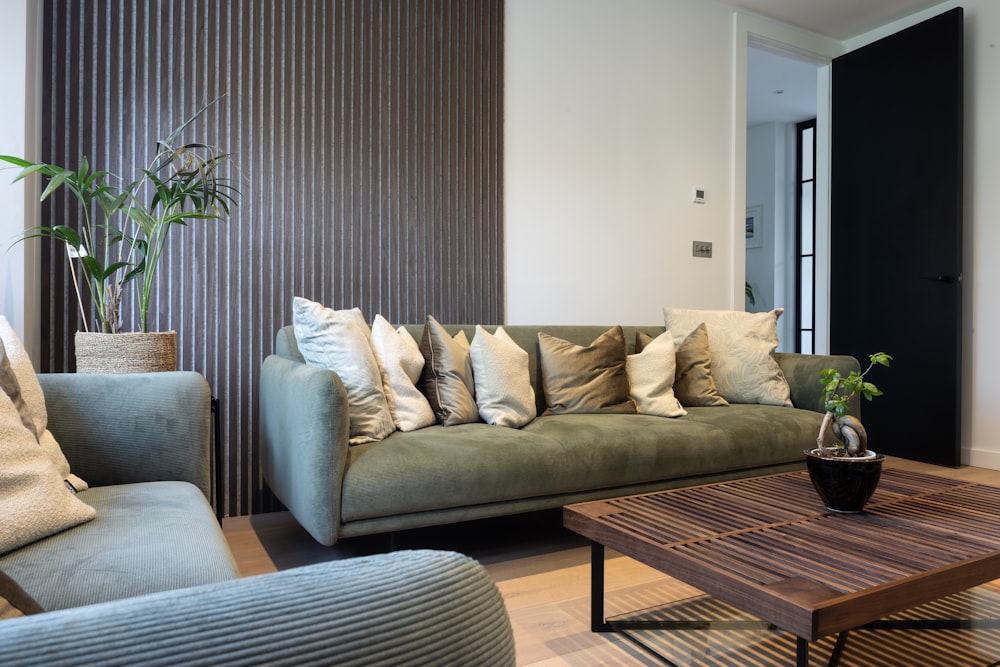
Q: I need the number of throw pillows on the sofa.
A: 8